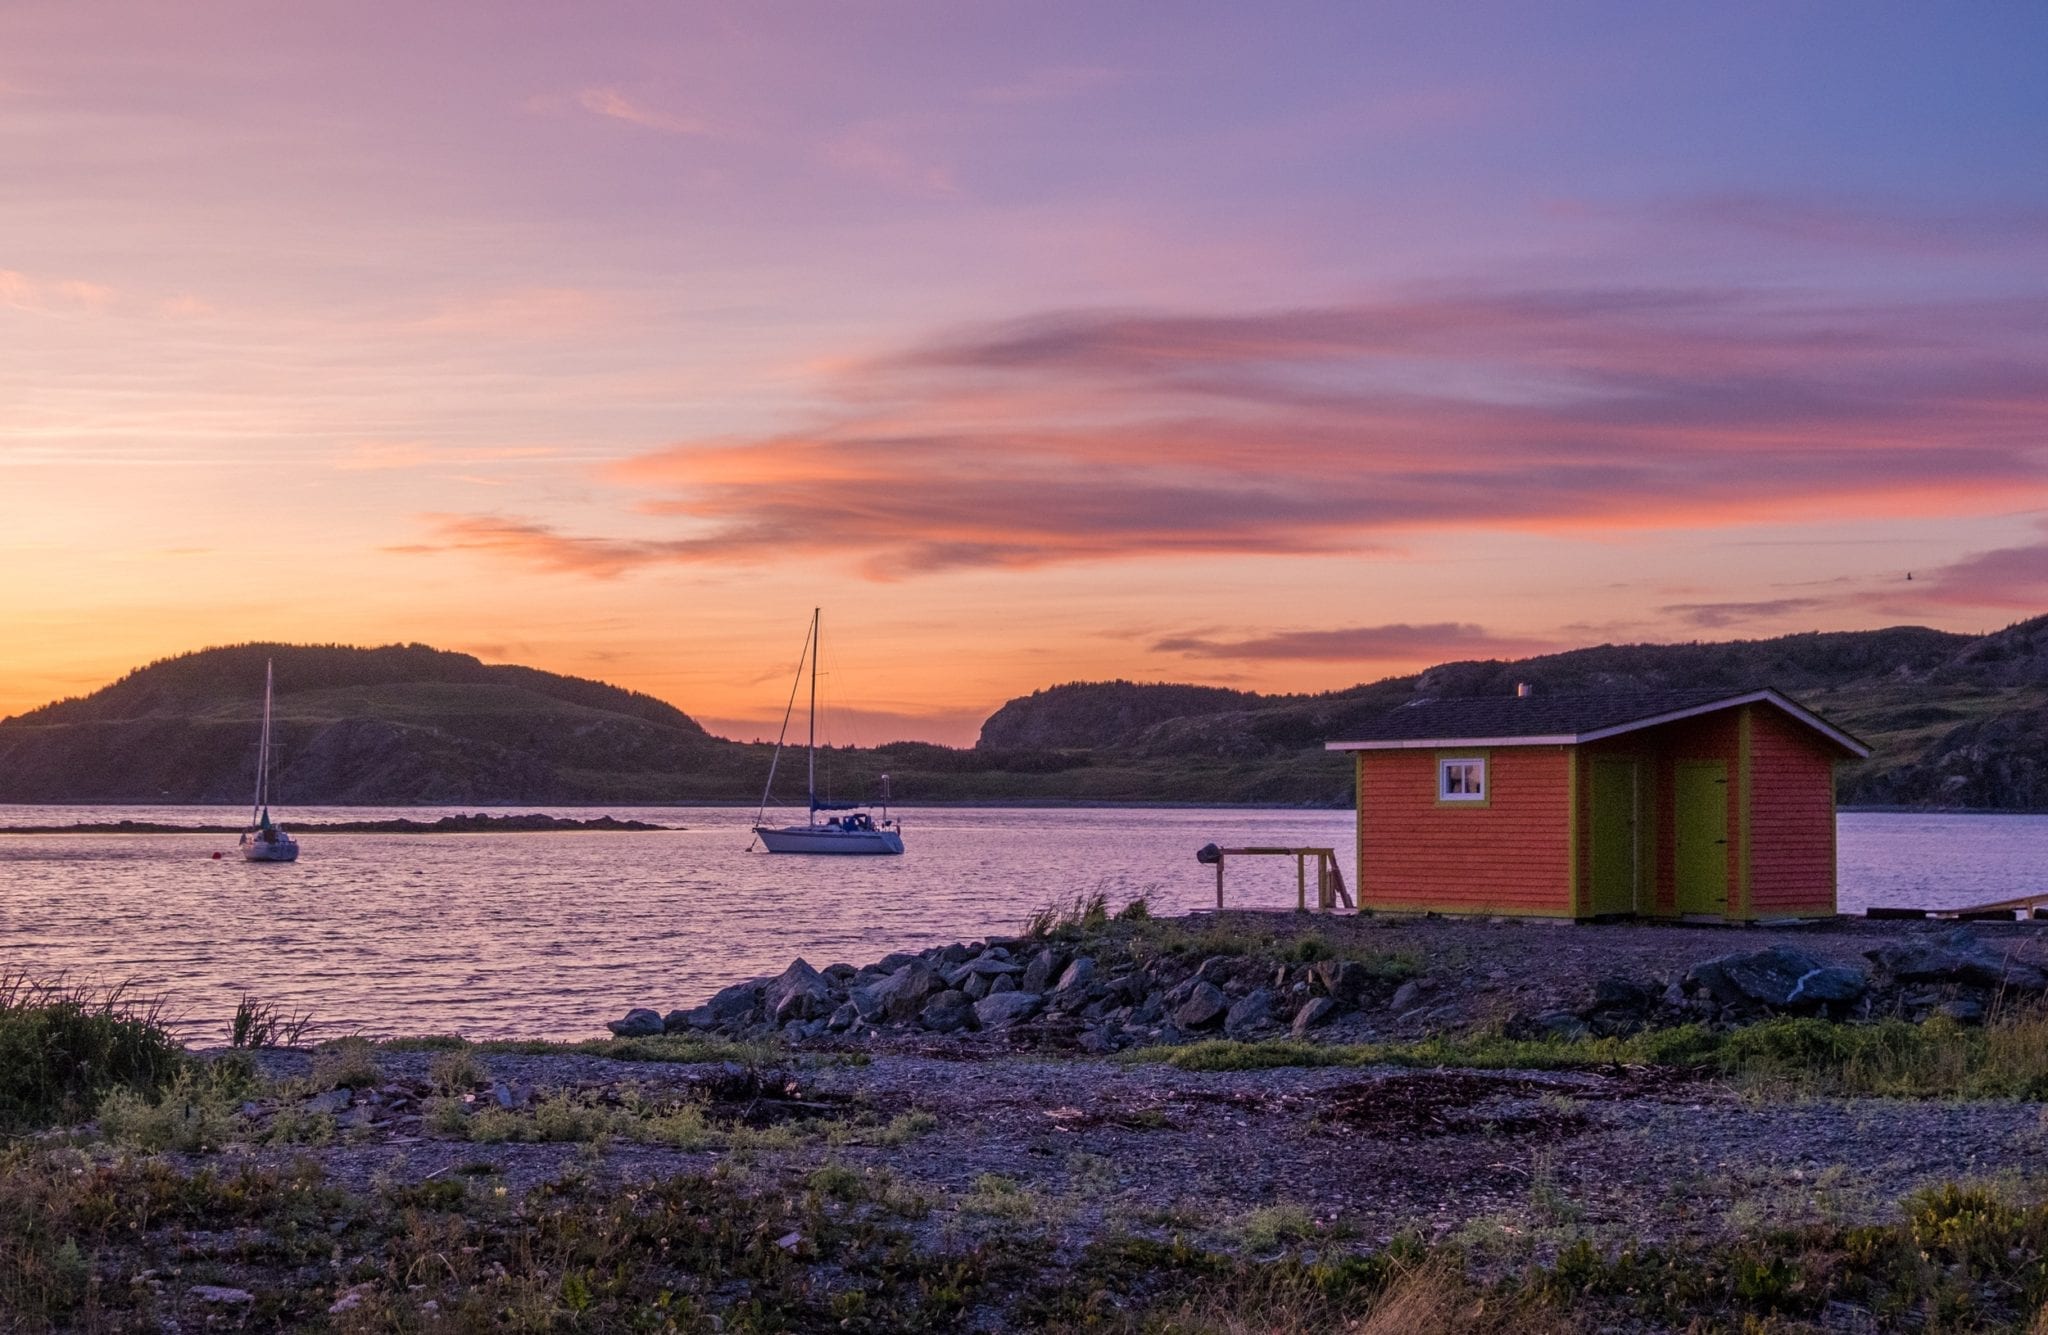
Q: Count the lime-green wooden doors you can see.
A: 2